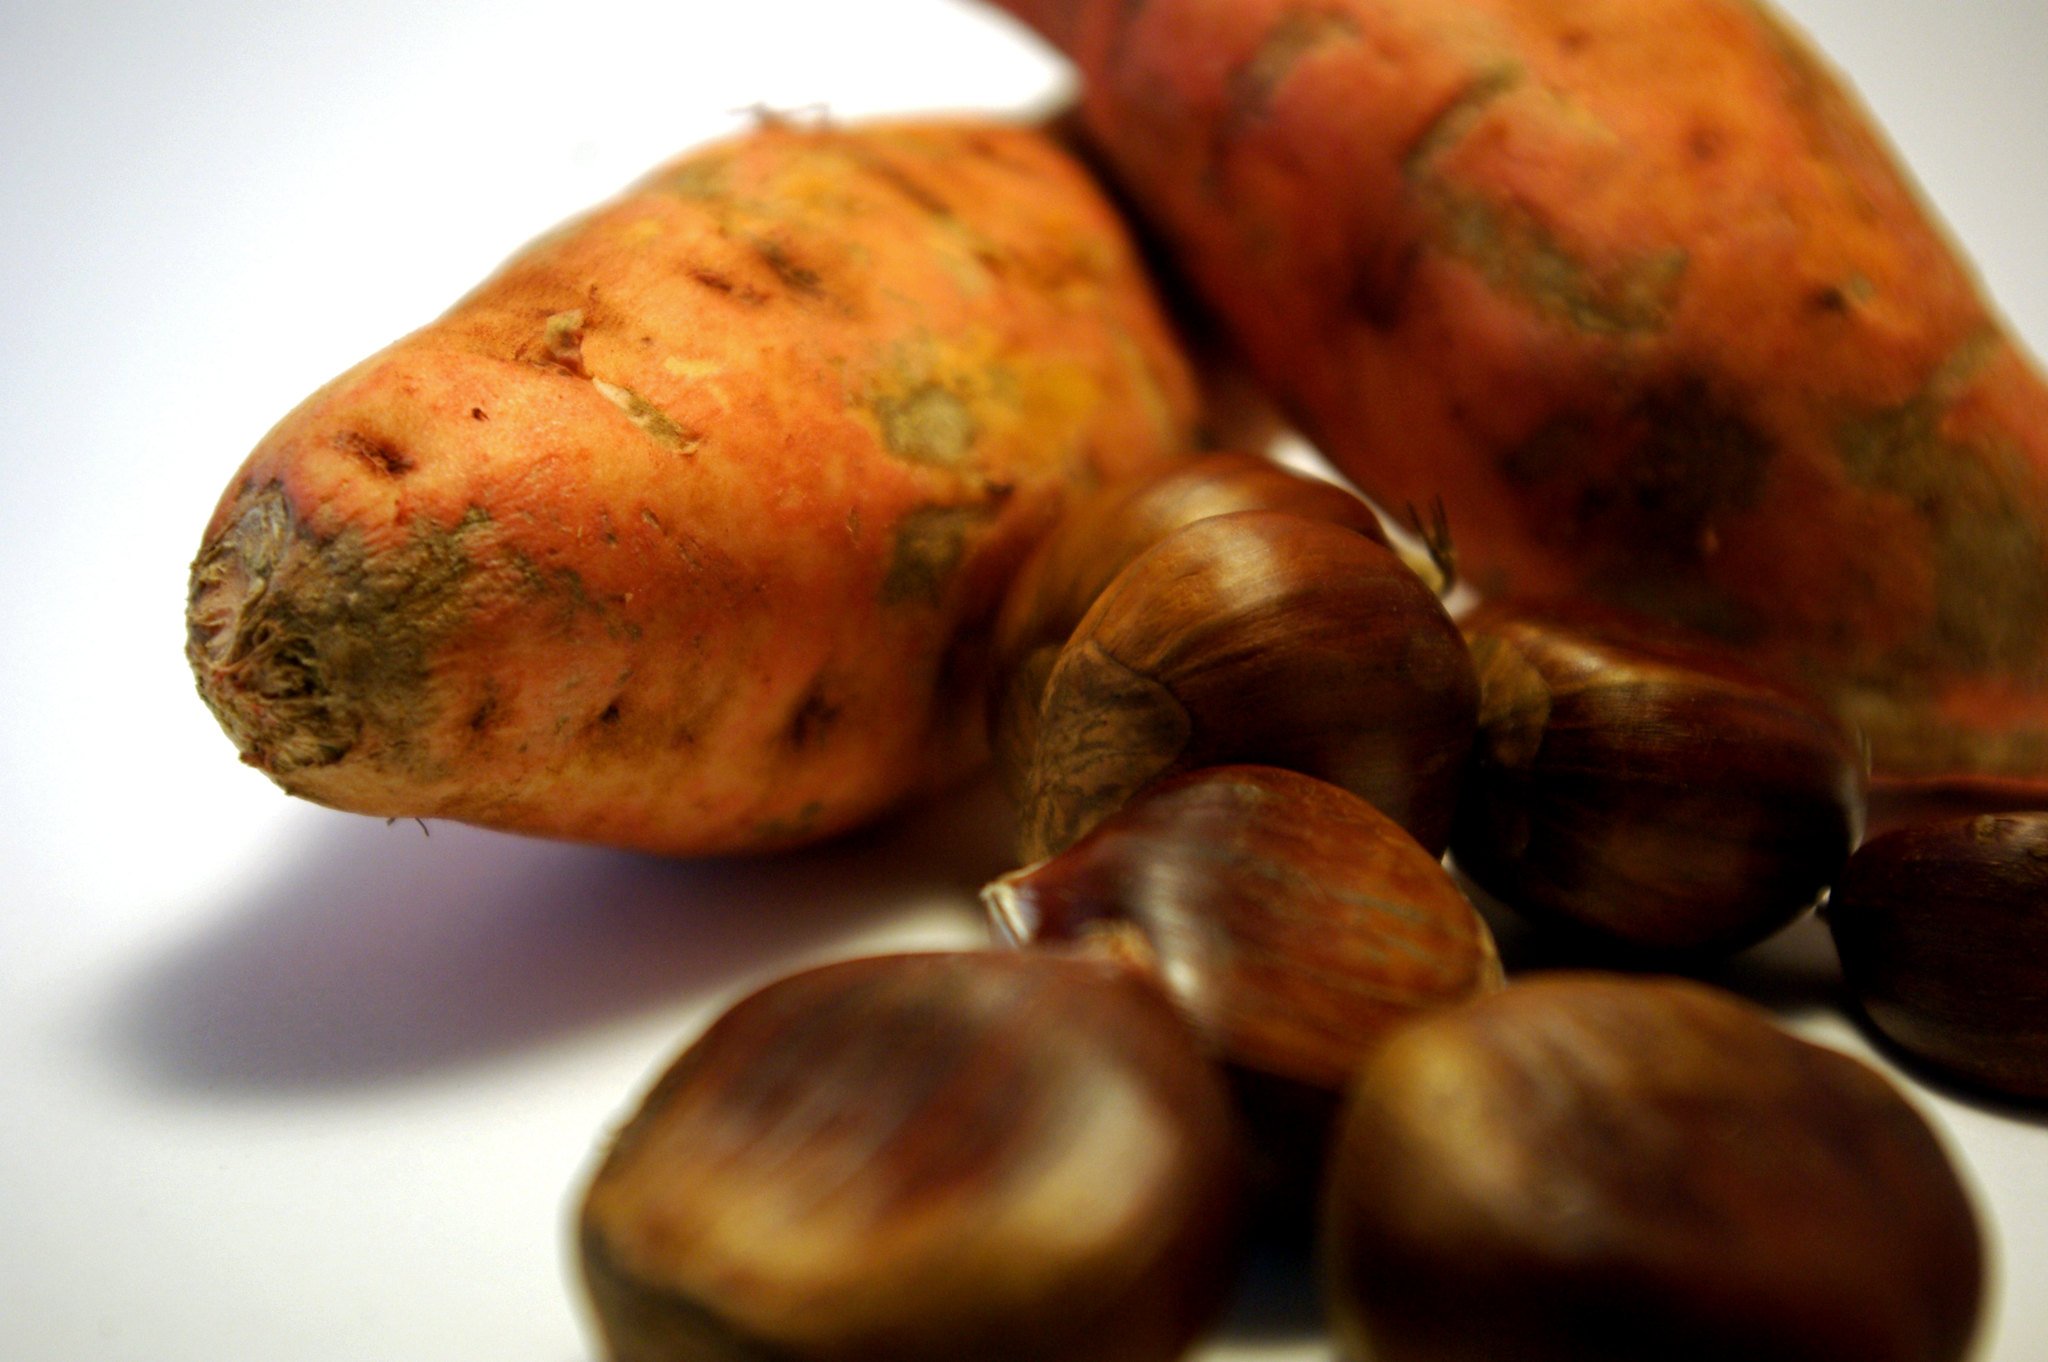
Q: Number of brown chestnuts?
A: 7